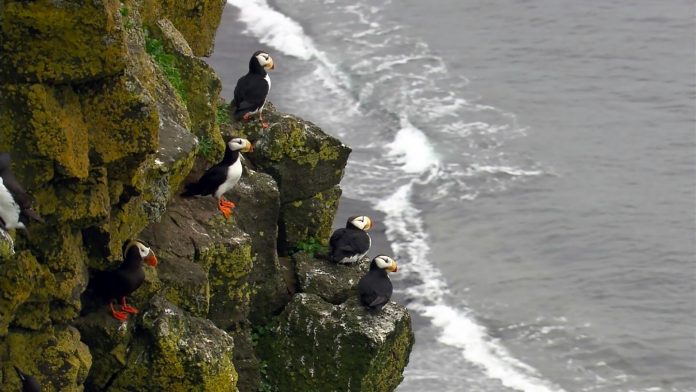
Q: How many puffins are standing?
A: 3